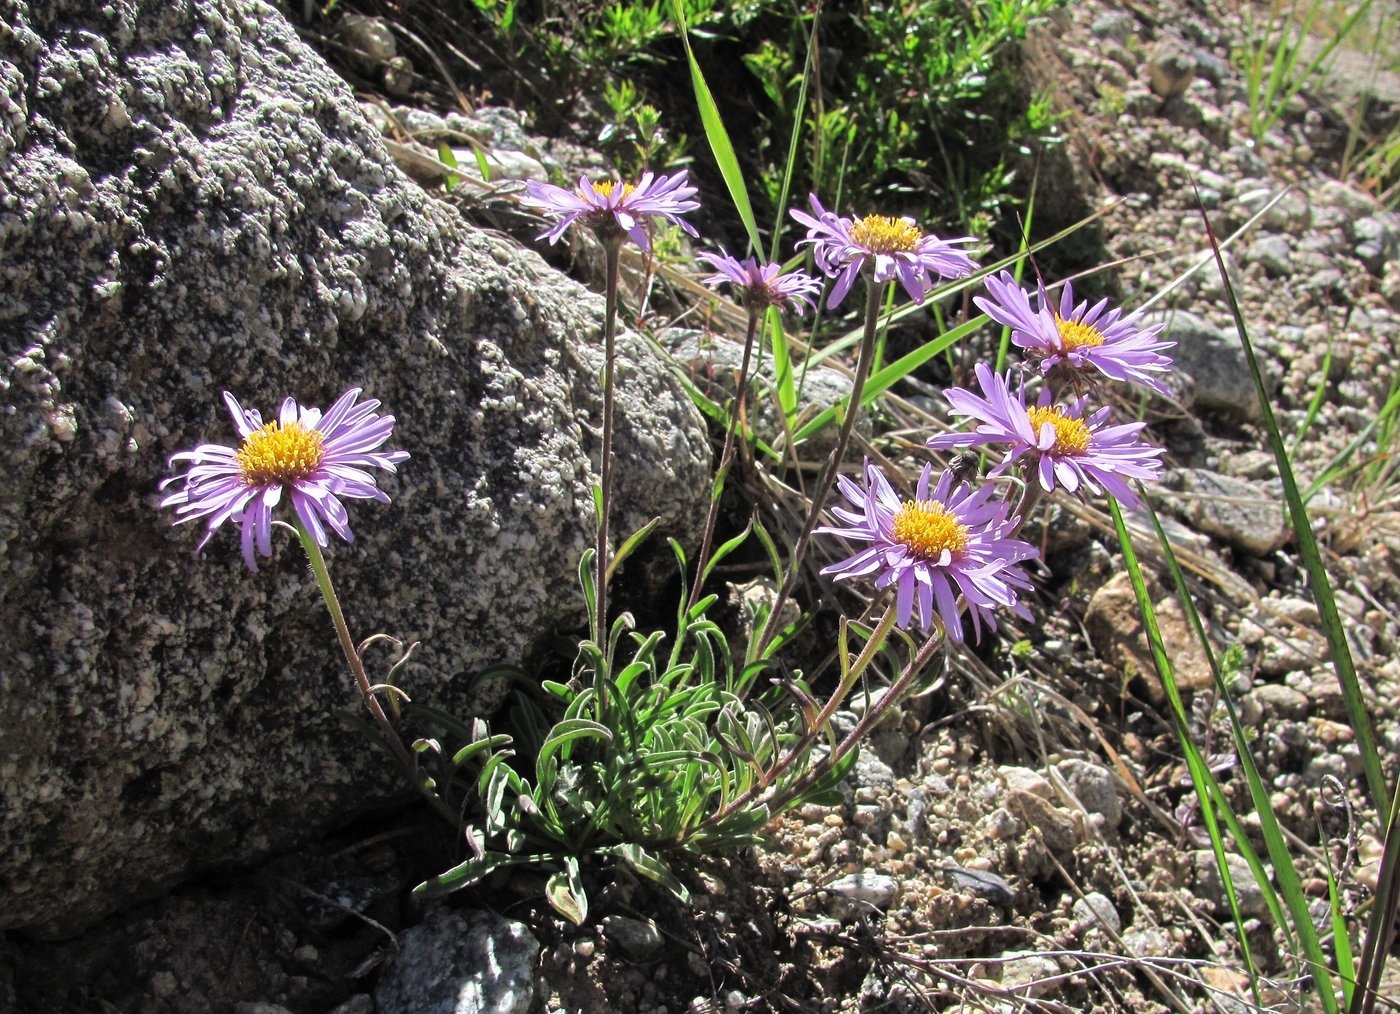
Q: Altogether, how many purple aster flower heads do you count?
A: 7